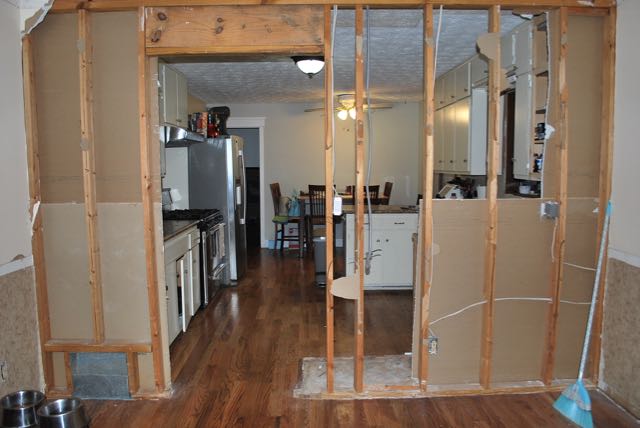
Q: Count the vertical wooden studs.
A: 9